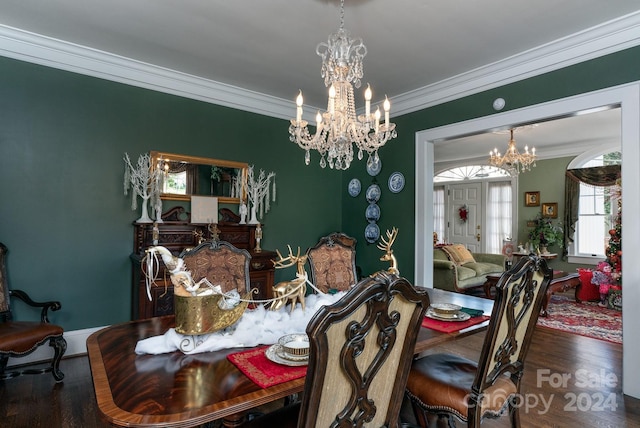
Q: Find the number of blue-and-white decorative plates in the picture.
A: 6